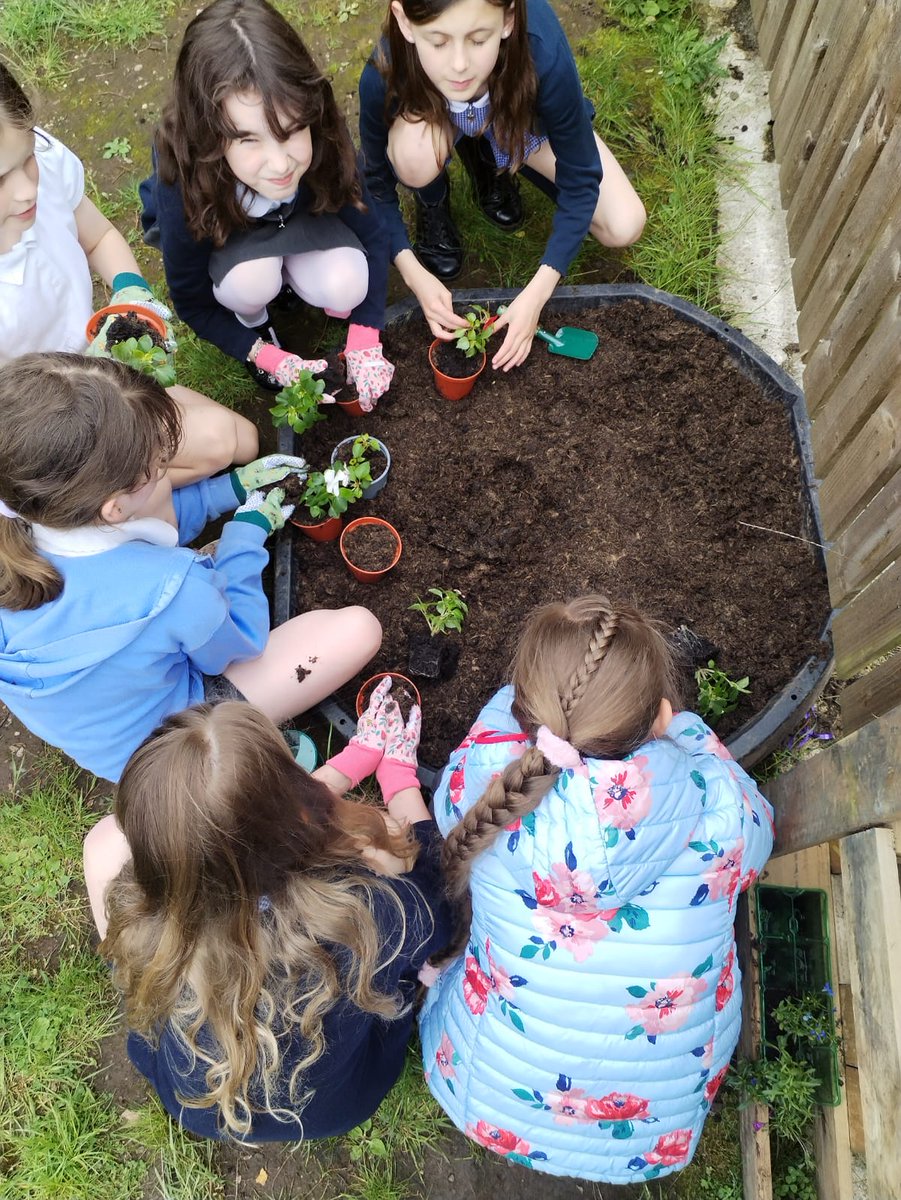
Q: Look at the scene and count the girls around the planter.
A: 6